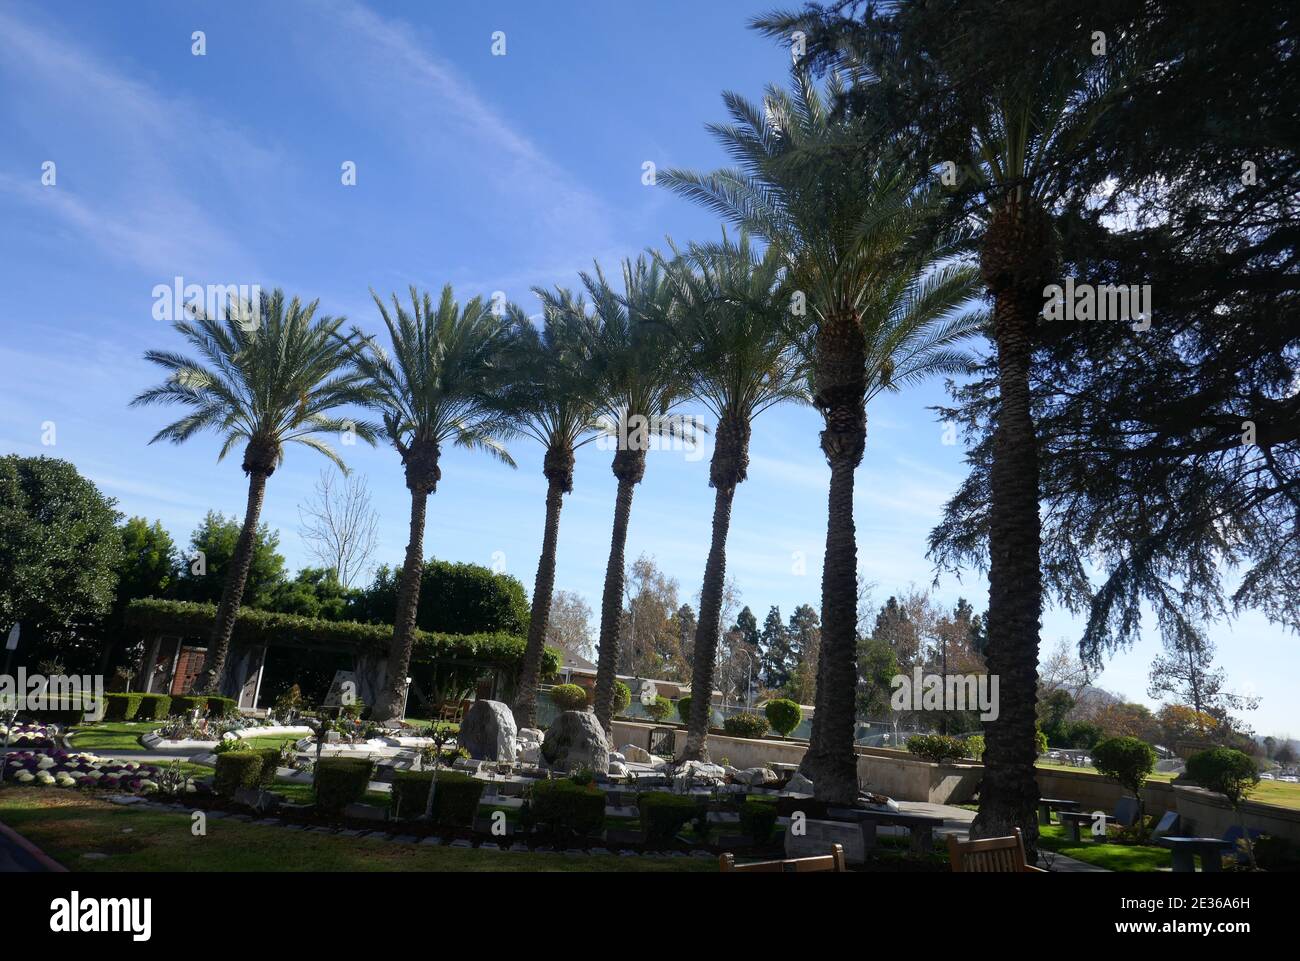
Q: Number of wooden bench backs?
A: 2